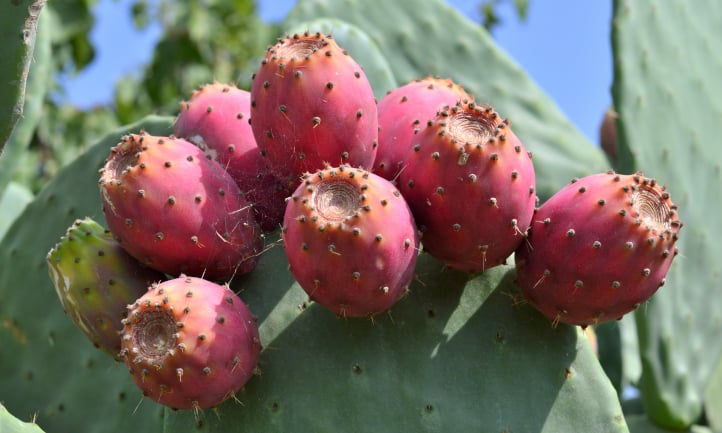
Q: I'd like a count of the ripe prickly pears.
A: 8